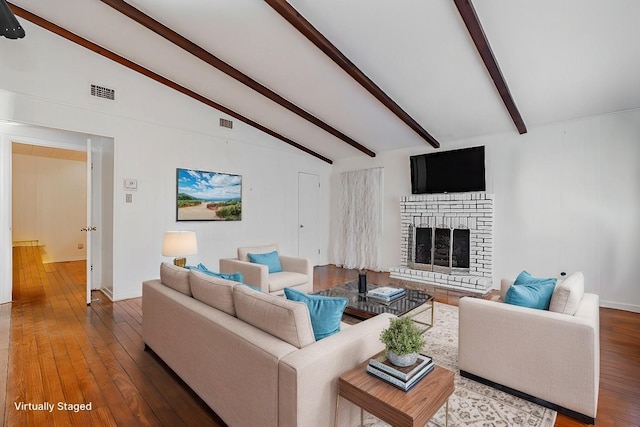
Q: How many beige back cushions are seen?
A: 5